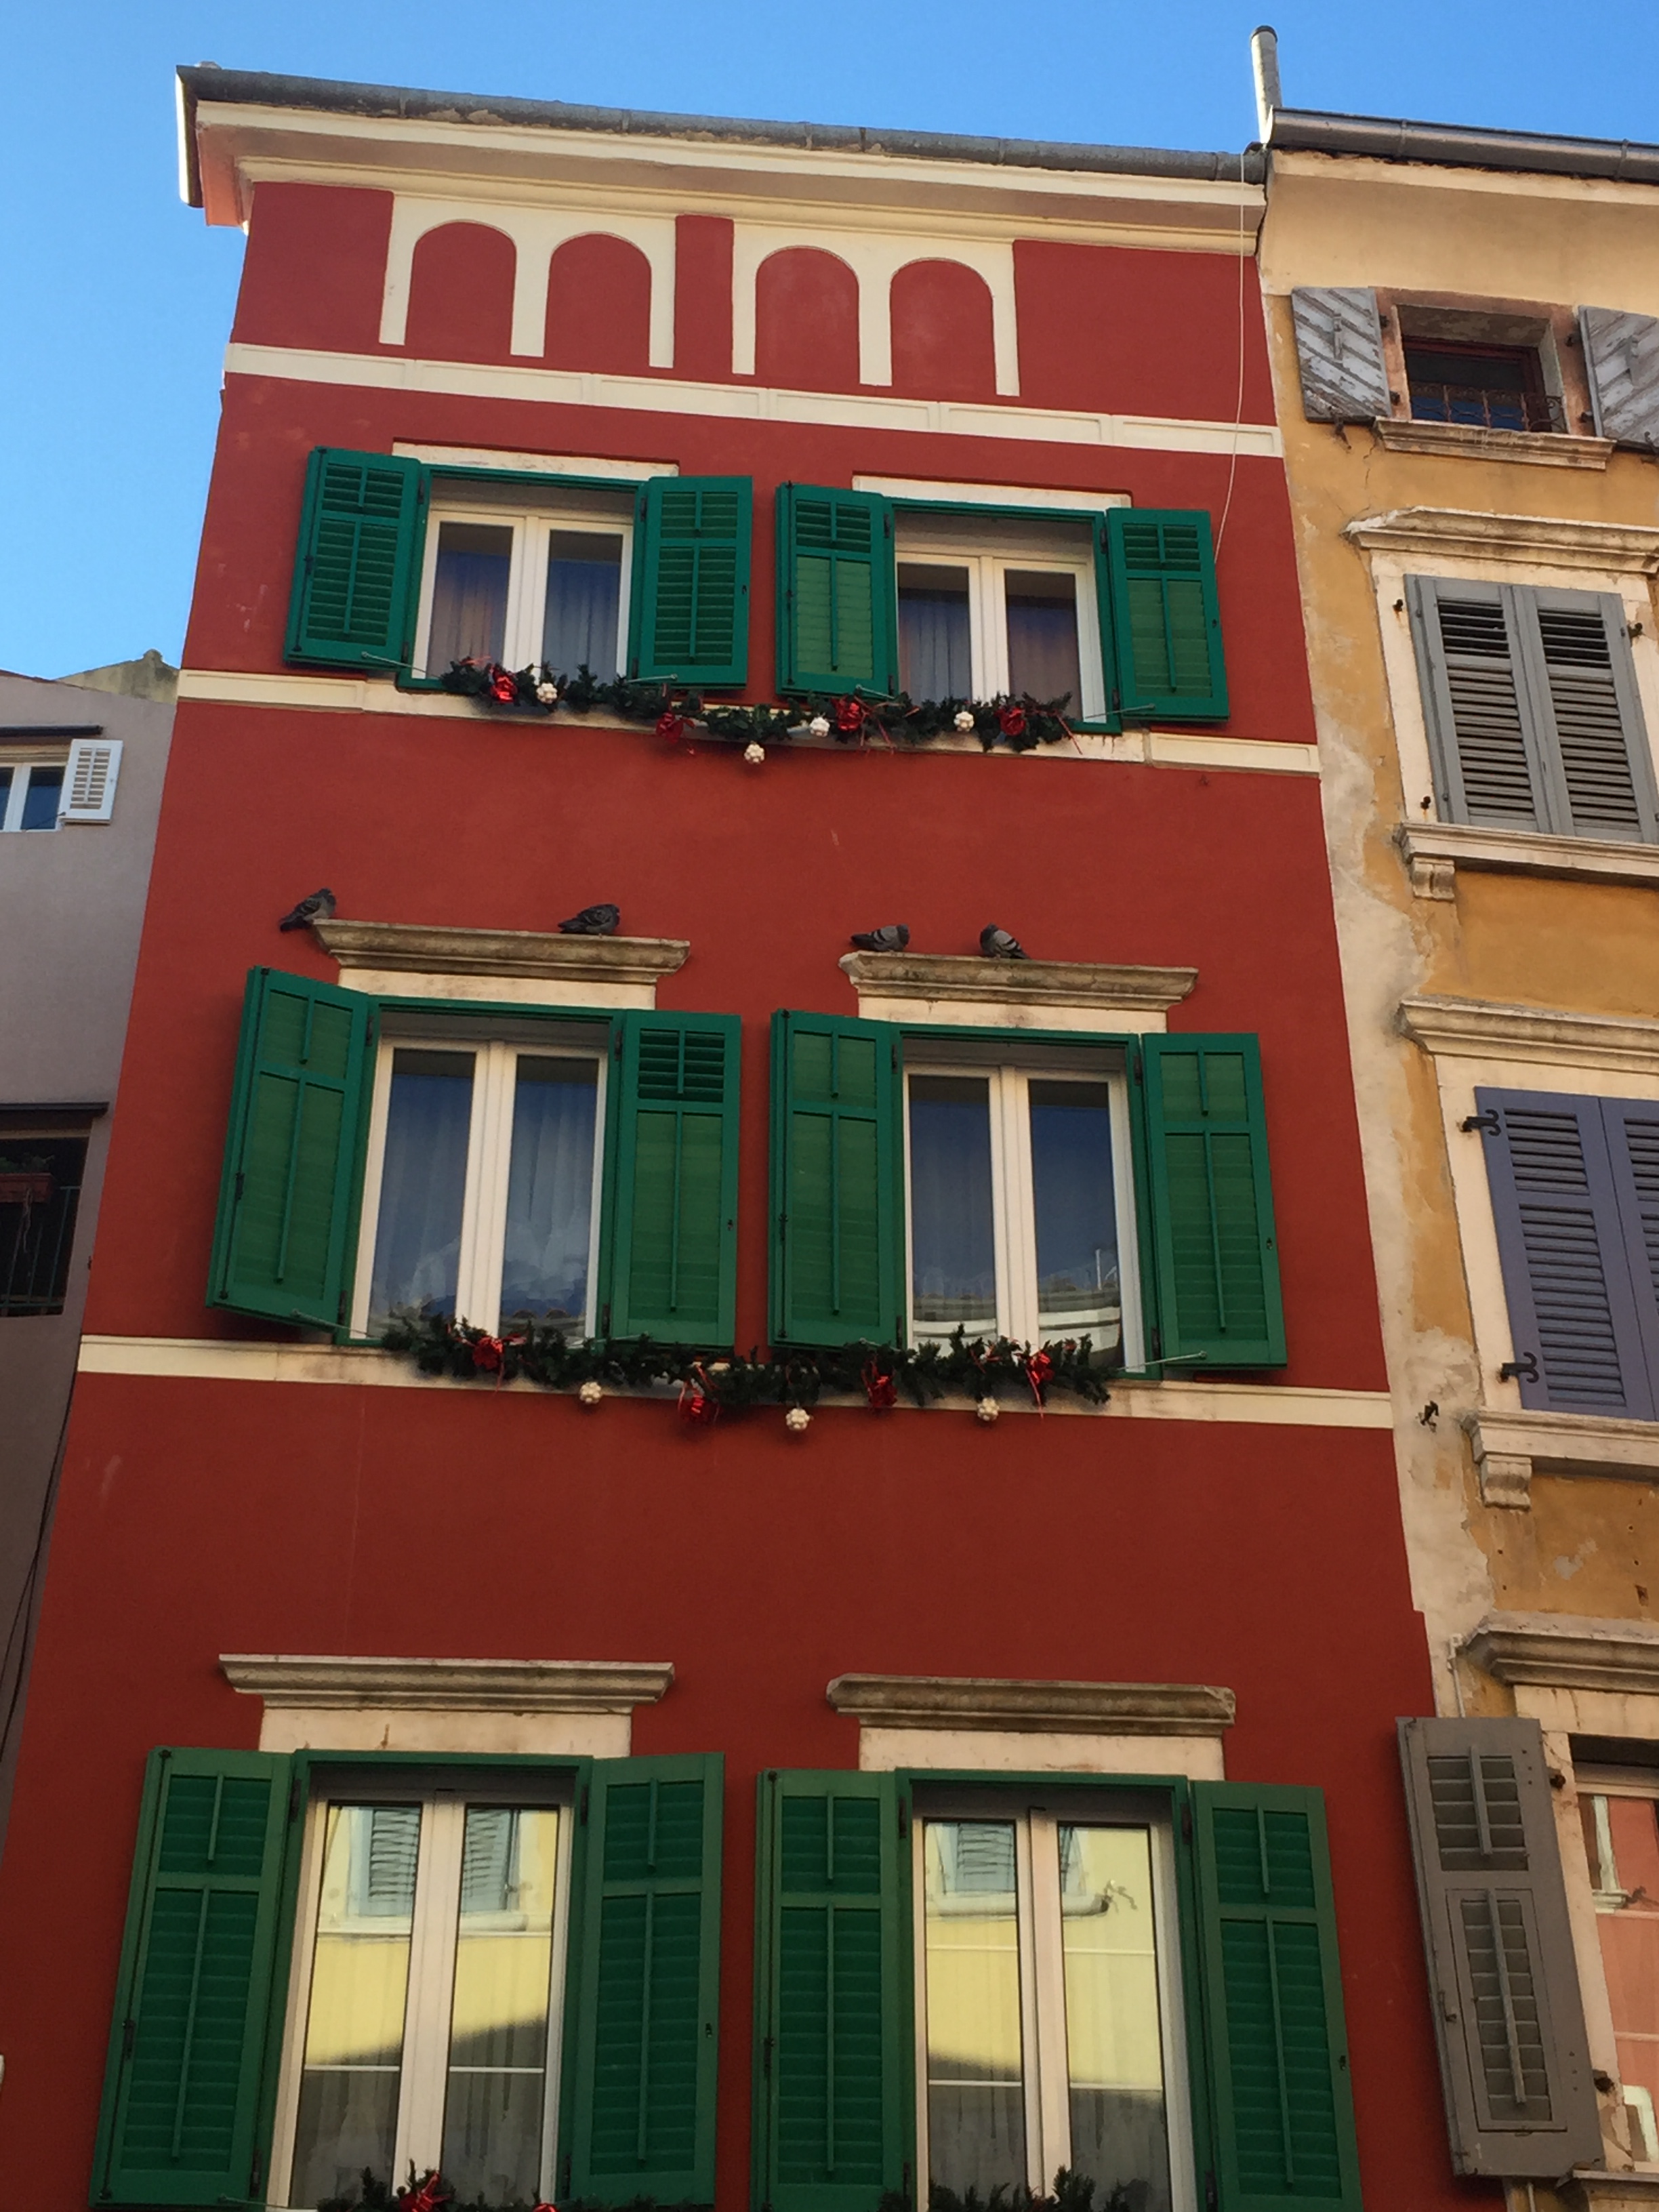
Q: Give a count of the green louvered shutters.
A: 12